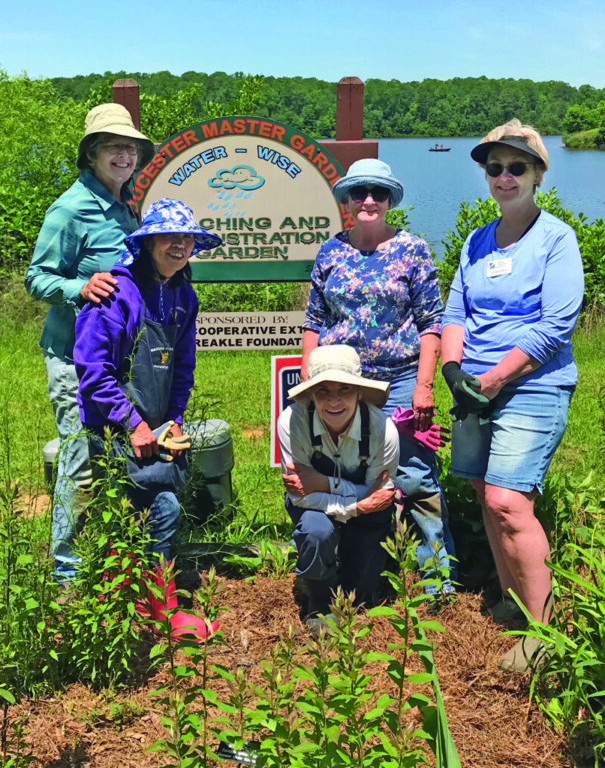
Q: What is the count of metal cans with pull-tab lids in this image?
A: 0